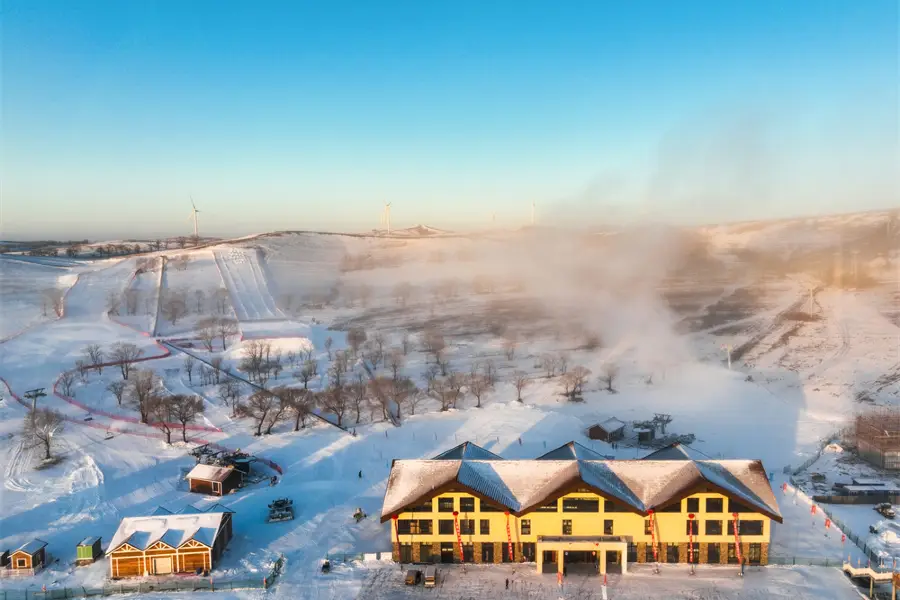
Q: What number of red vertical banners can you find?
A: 6